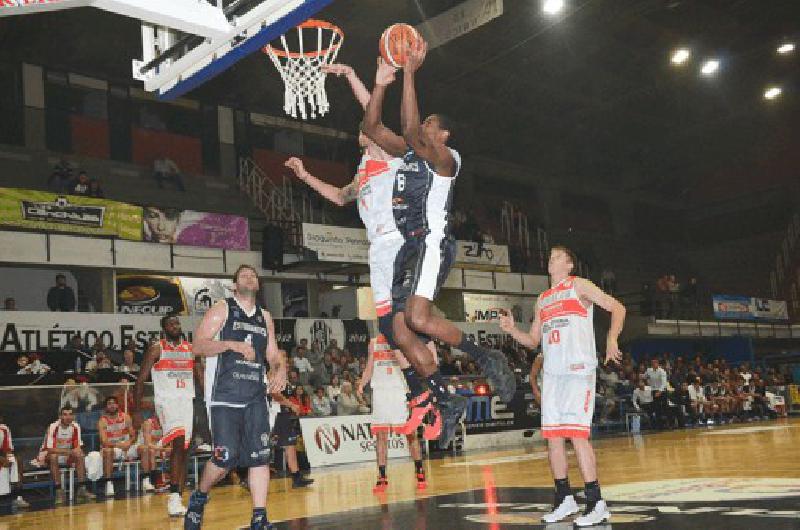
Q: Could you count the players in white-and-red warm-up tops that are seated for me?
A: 2